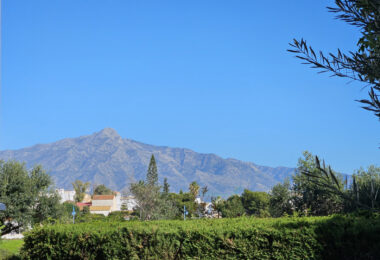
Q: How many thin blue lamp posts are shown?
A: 2